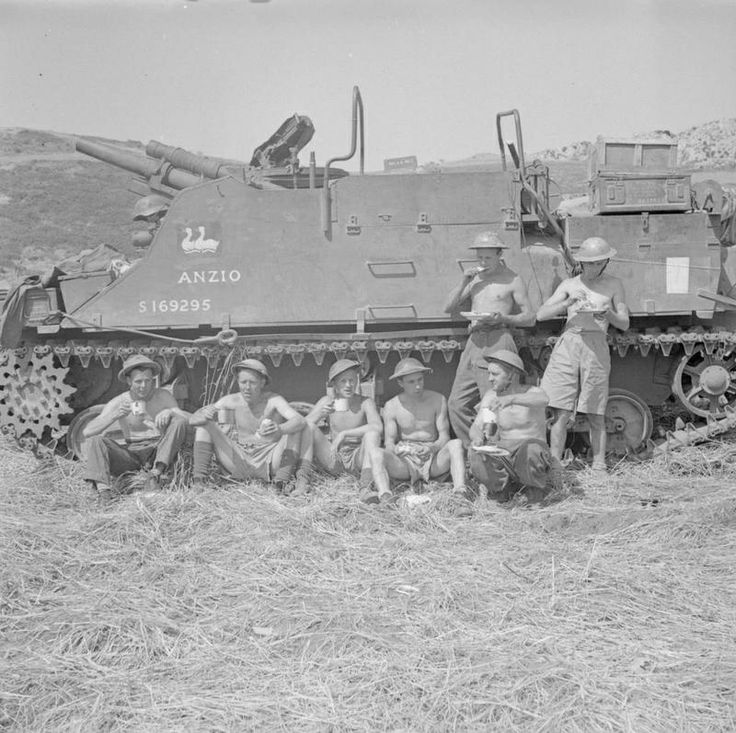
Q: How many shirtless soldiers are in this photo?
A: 7